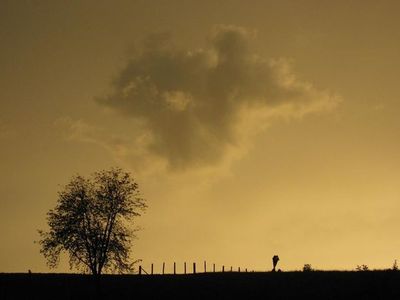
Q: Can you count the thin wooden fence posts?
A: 12